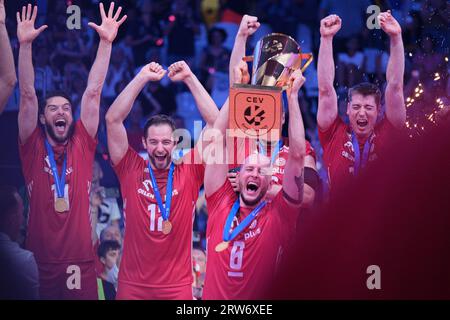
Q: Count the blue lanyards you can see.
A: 5